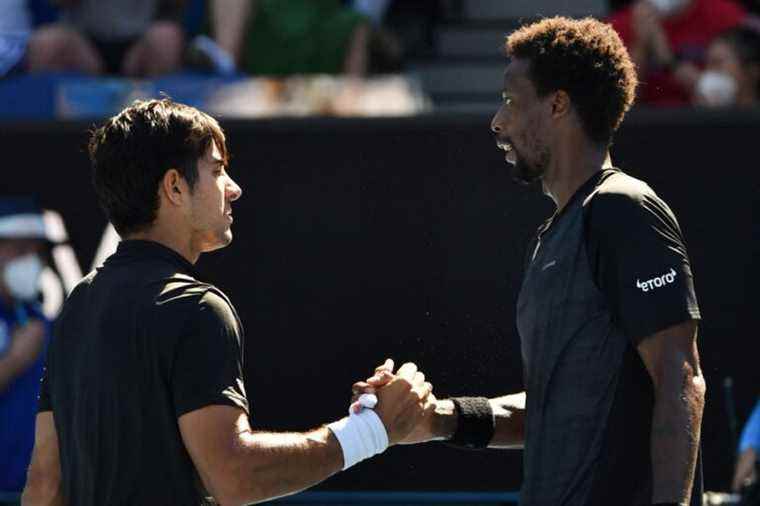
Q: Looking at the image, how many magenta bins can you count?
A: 0